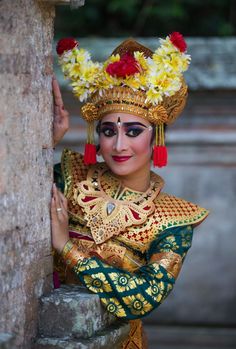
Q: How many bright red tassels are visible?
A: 2